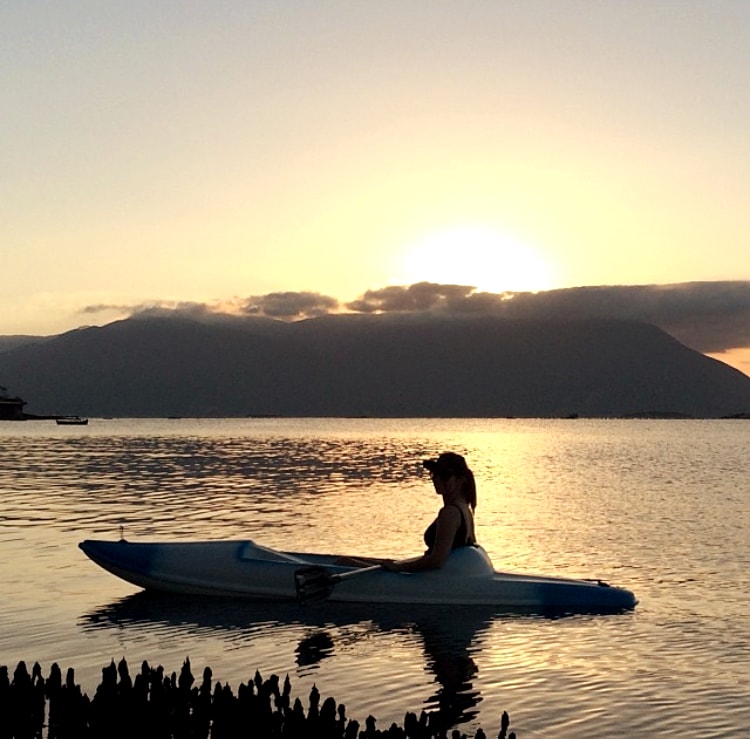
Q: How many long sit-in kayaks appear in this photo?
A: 1